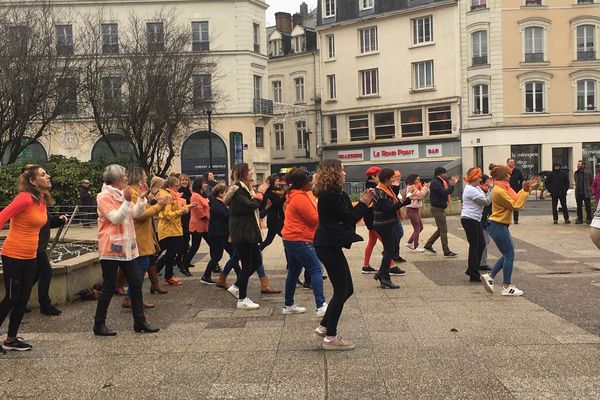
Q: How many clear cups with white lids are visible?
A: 0